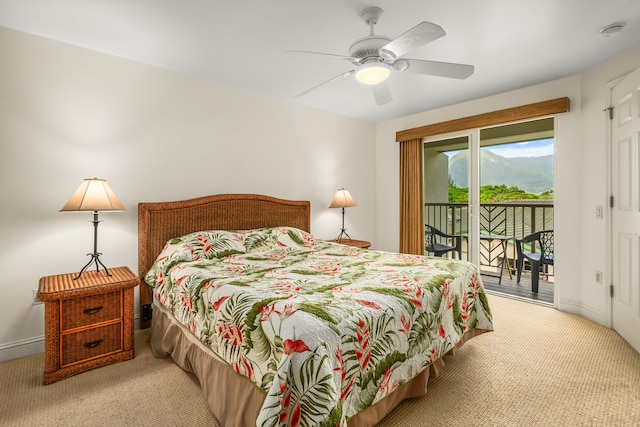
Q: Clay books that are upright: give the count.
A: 0